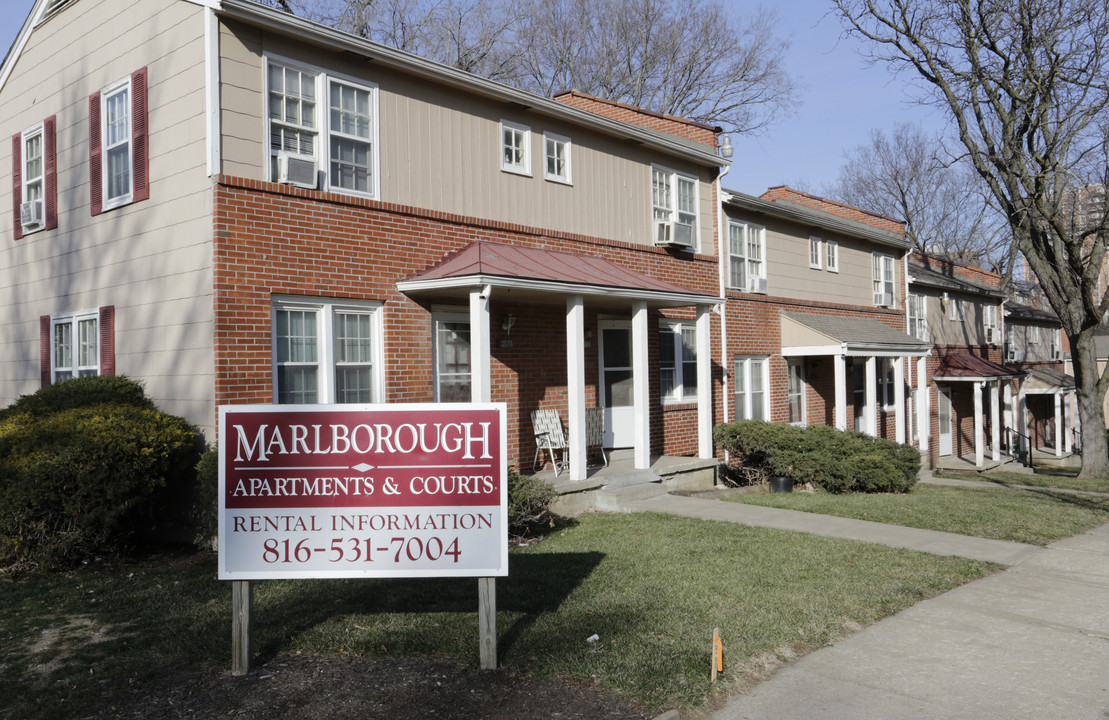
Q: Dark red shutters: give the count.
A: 6